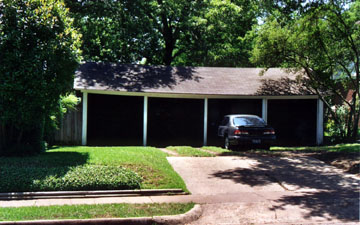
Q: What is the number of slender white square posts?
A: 5